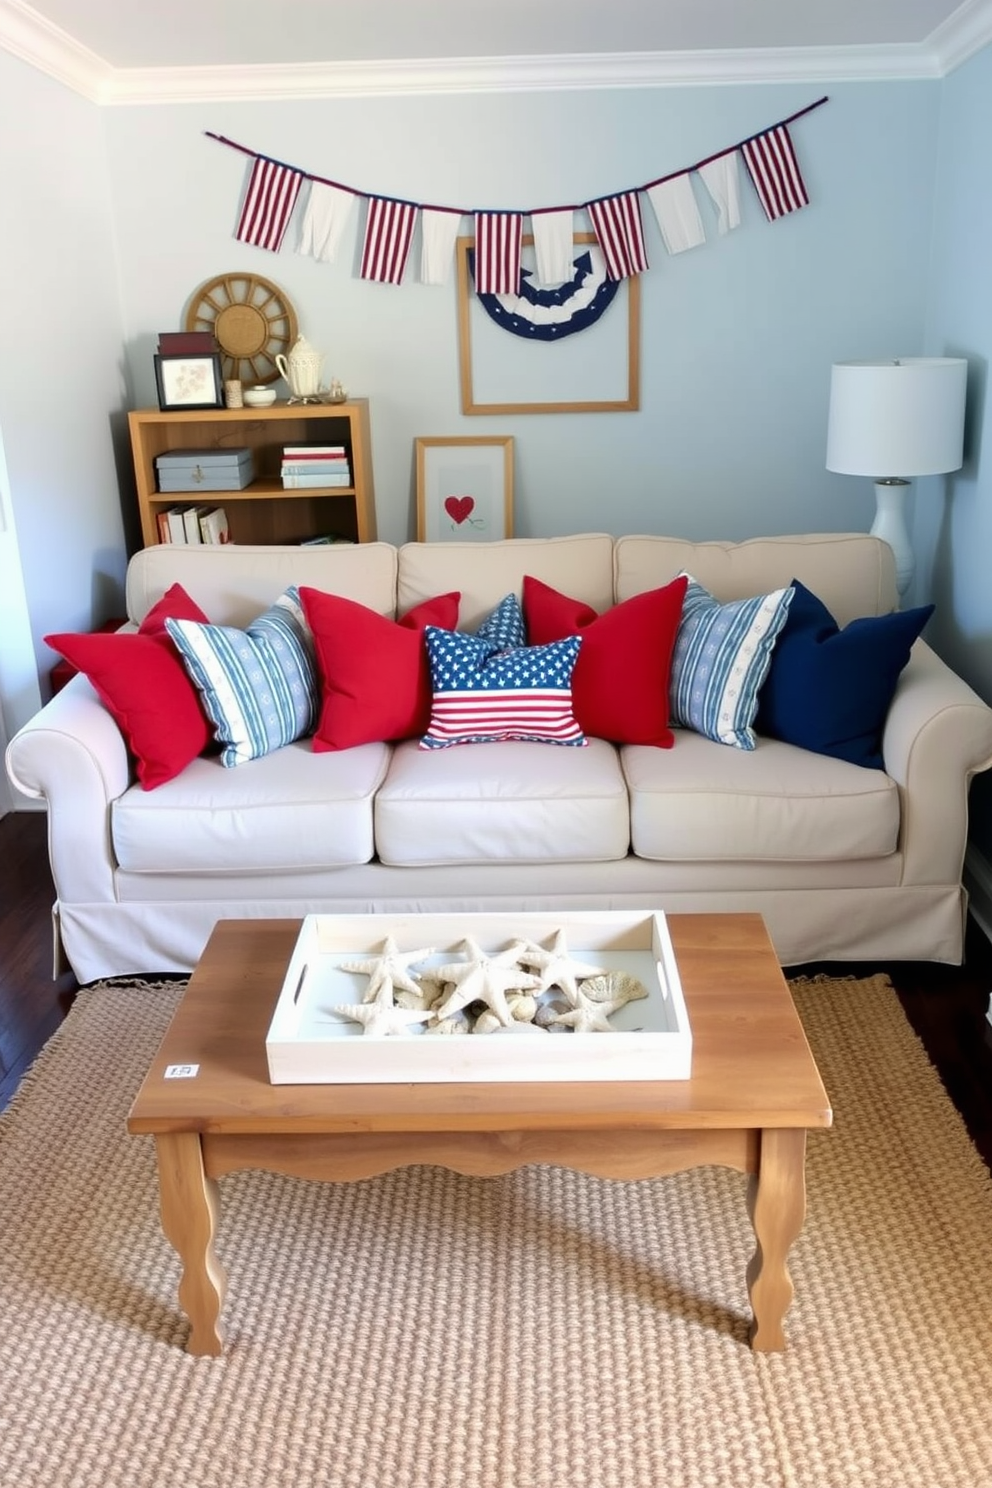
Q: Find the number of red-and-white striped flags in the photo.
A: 5